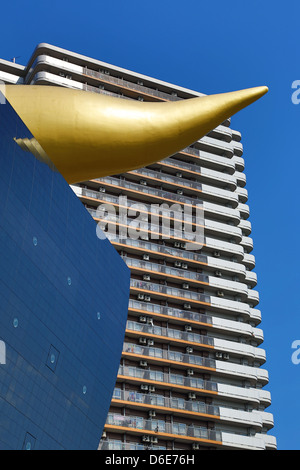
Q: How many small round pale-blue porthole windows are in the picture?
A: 7